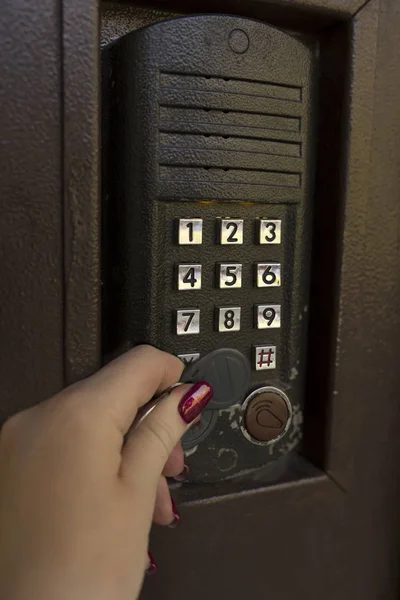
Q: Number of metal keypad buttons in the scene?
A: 11